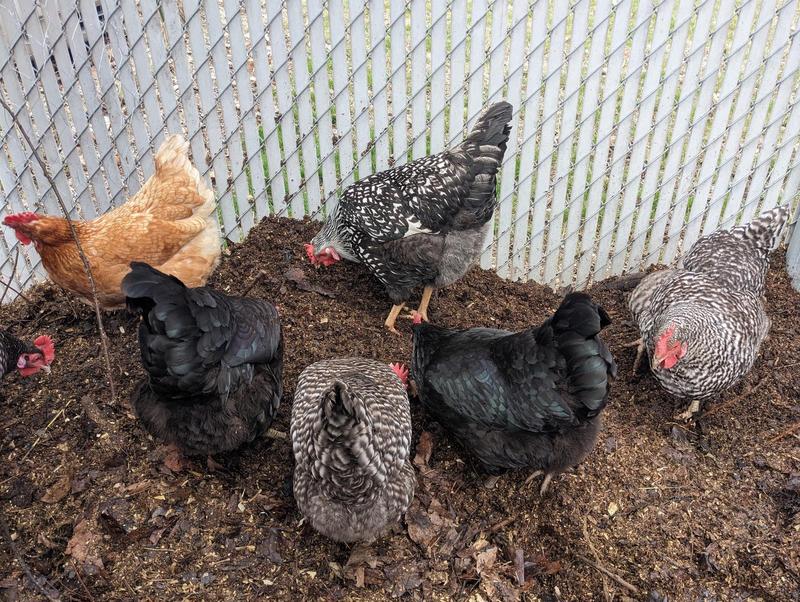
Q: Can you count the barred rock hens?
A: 2